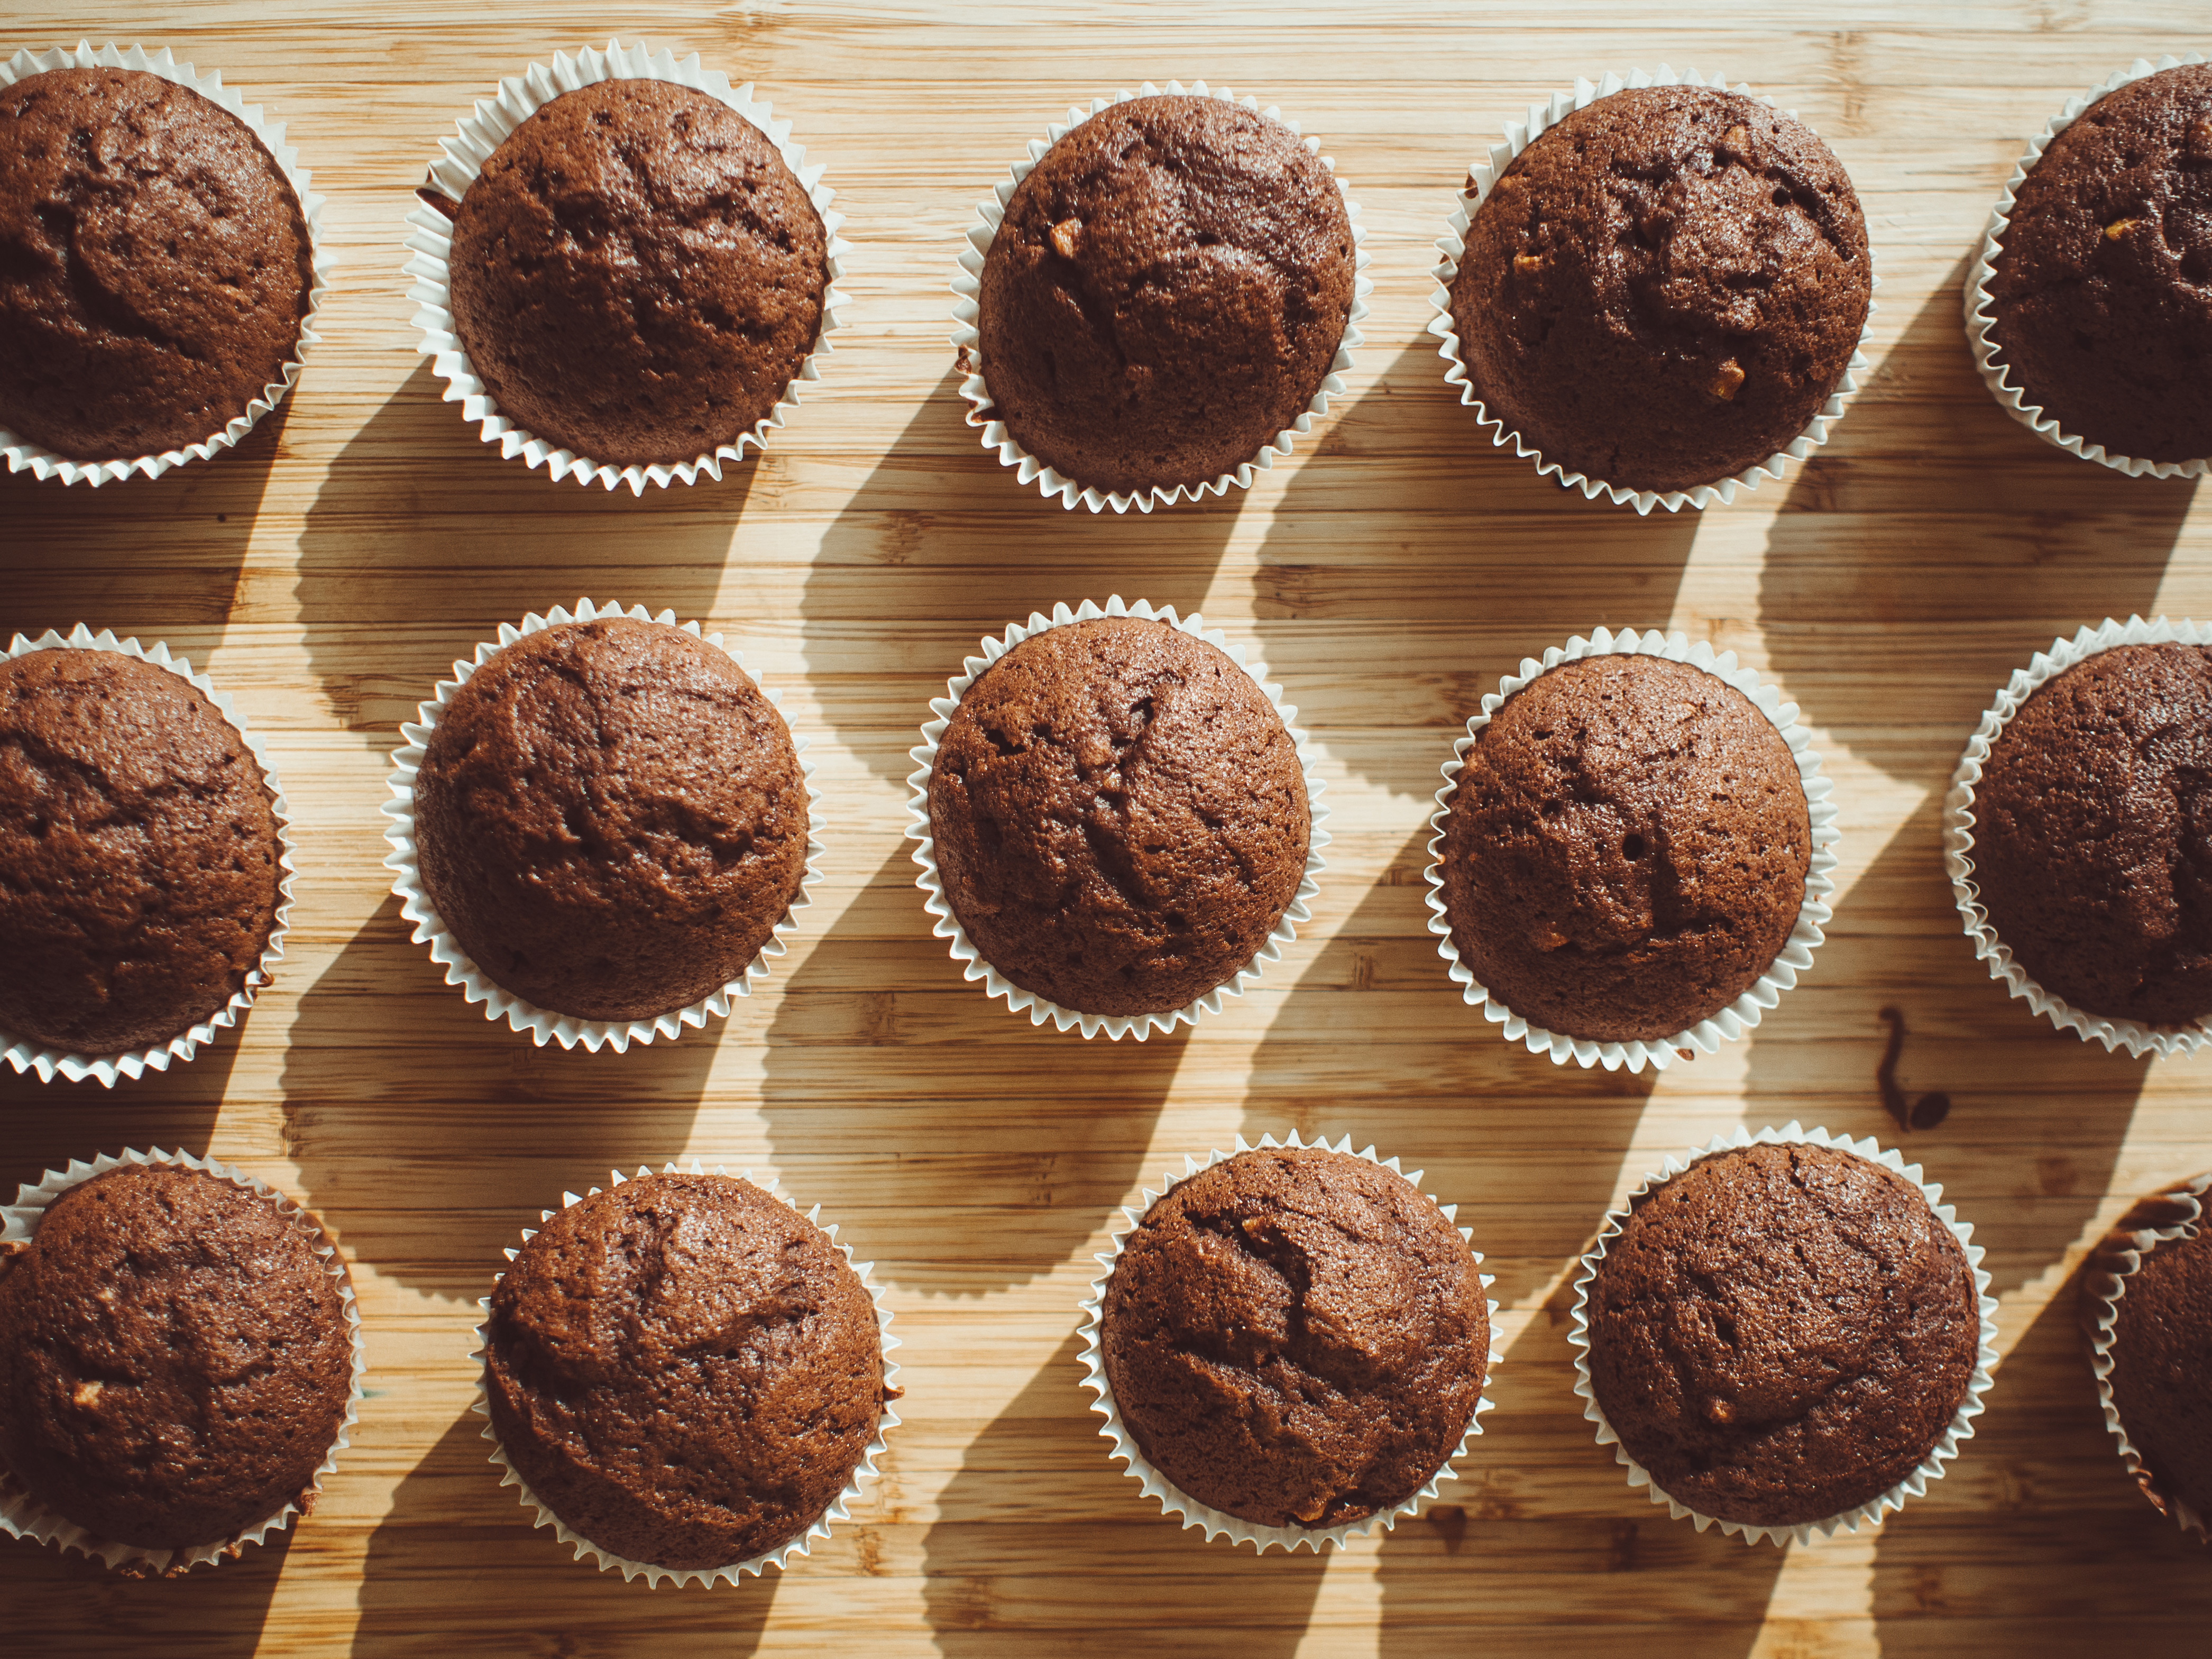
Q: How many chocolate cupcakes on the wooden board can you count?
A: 15